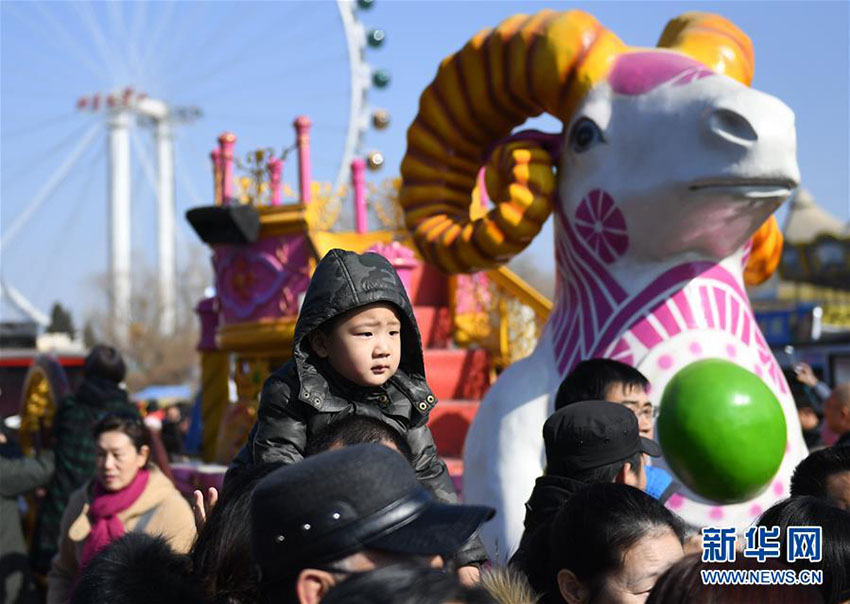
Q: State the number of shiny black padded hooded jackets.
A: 1